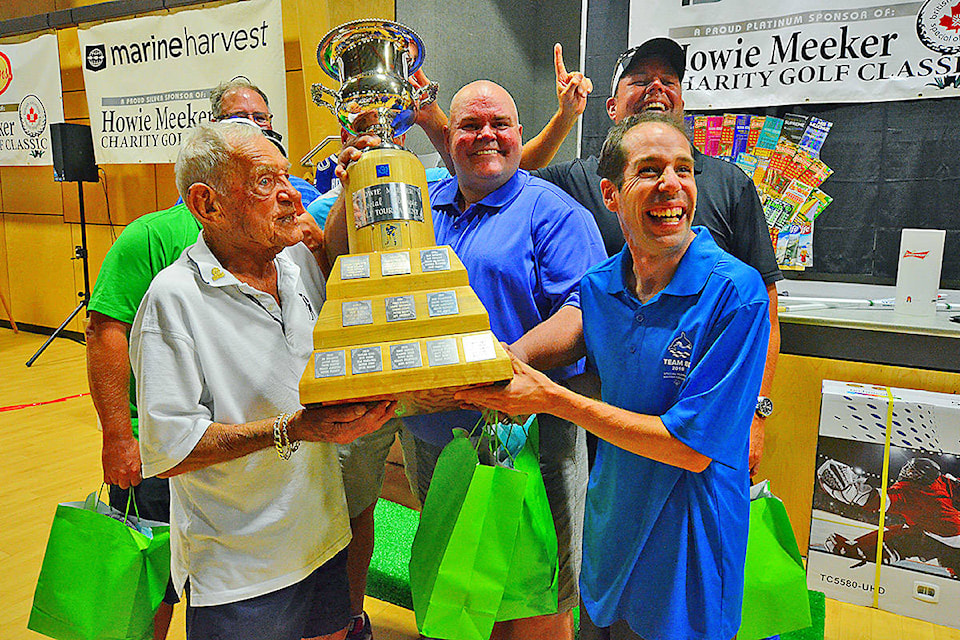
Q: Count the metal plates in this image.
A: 12